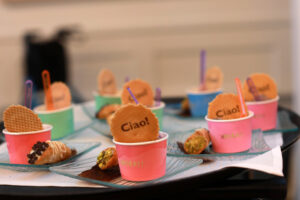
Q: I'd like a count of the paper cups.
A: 8